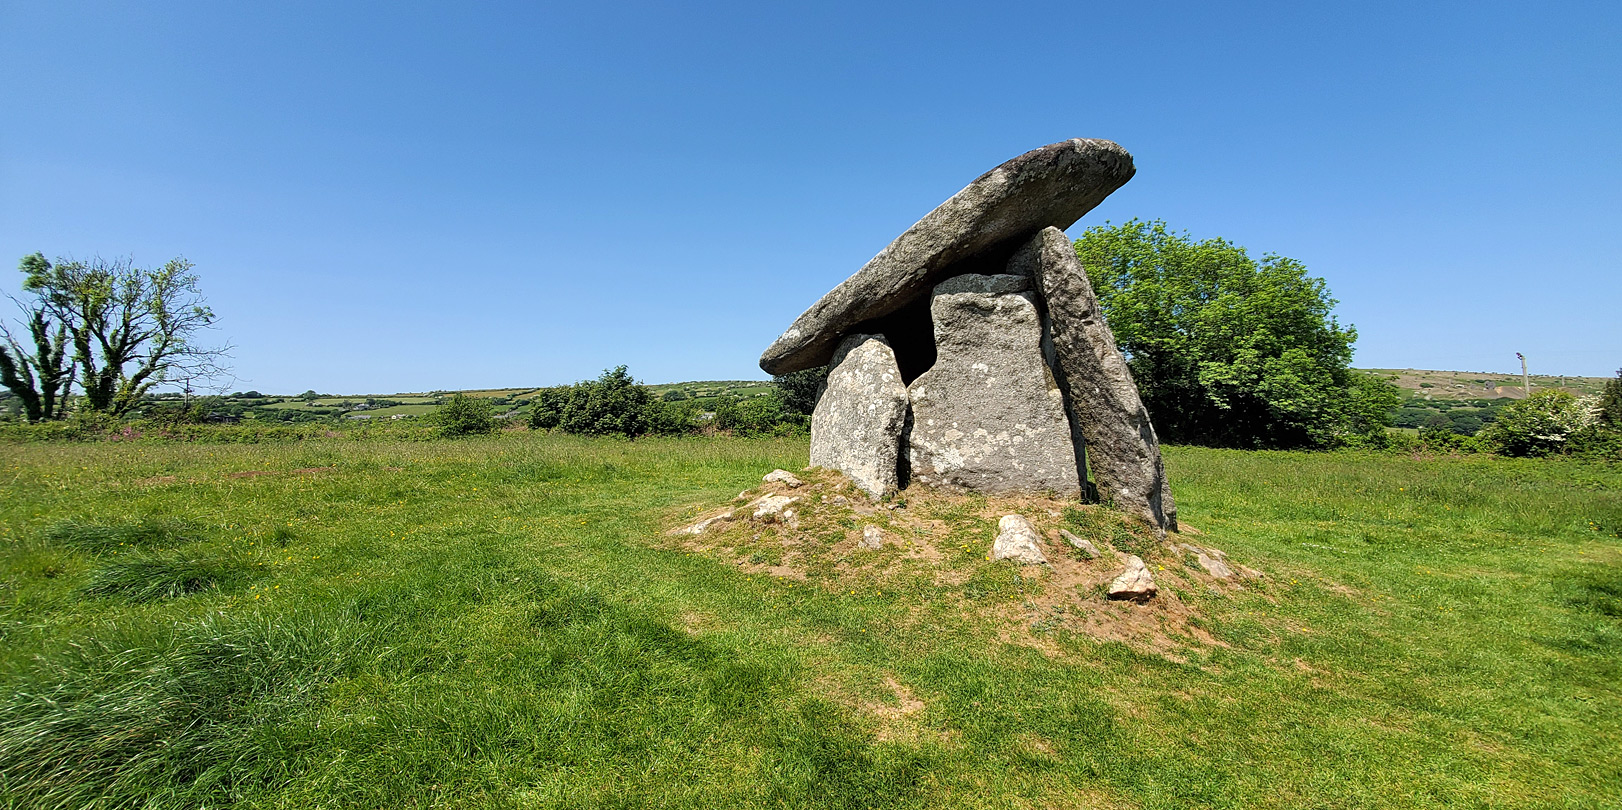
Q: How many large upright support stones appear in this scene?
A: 3